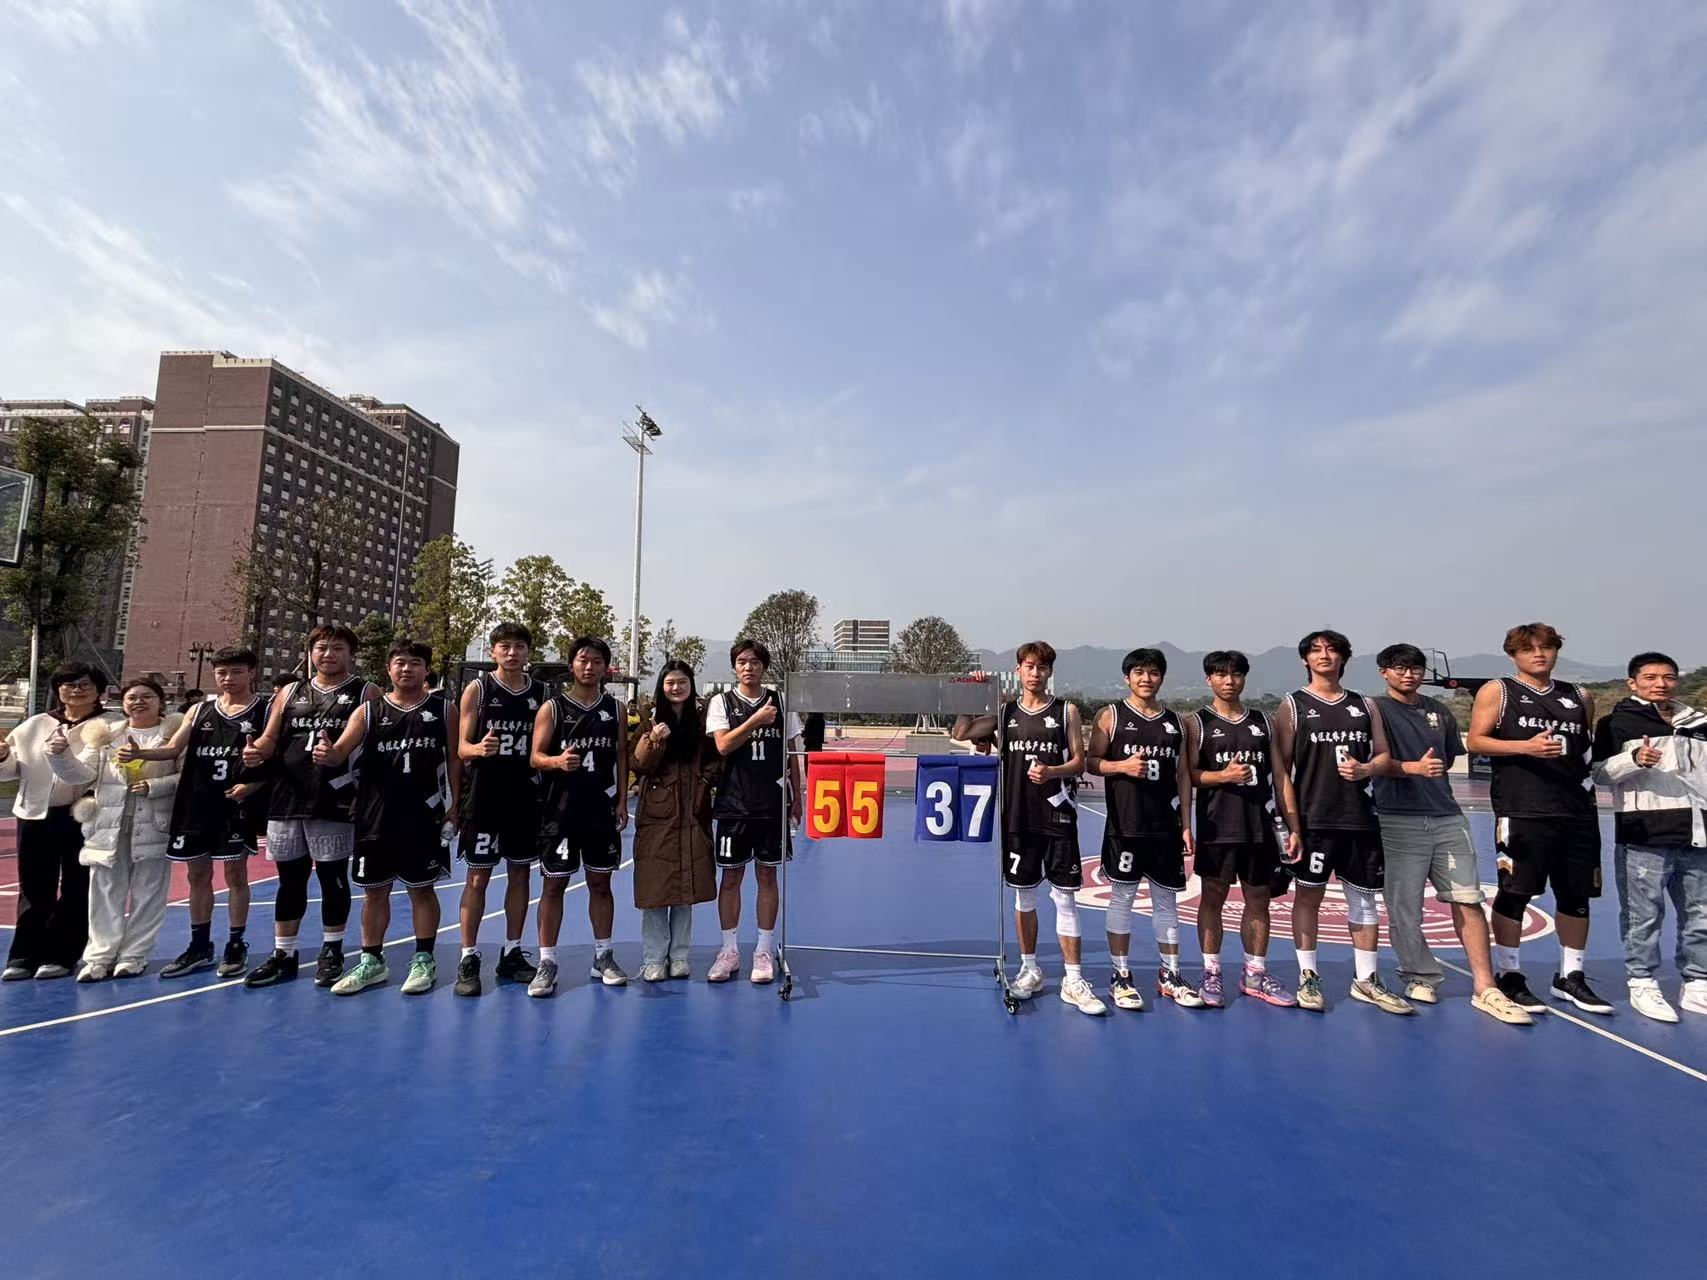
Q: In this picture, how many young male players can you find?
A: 11